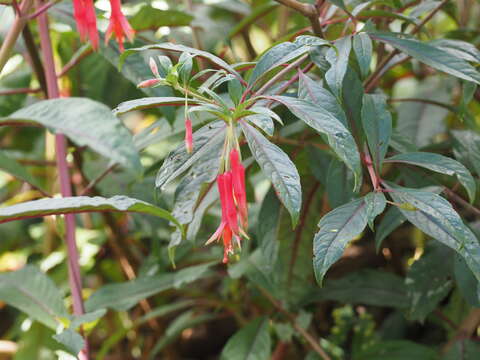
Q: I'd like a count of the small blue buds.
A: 0